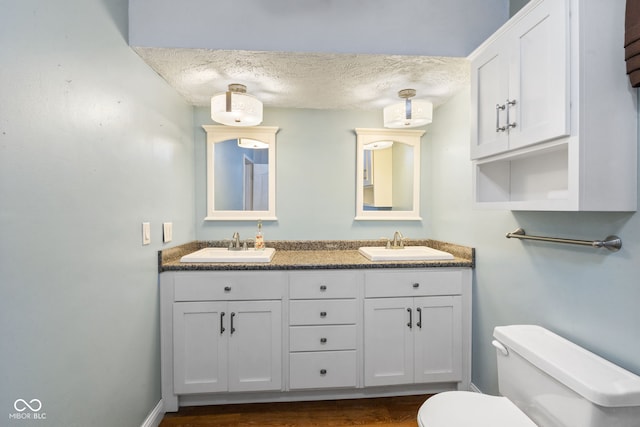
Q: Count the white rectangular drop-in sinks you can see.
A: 2